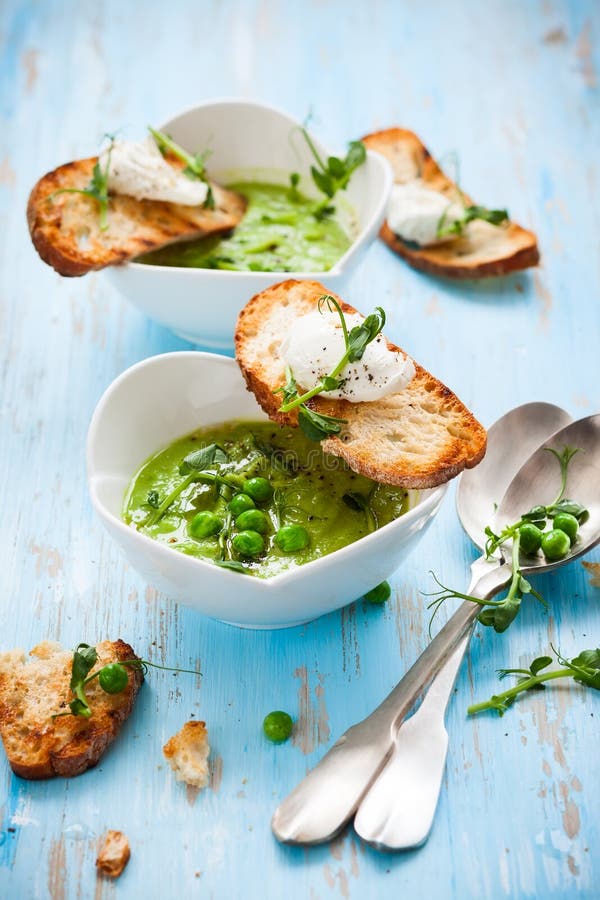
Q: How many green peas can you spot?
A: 12